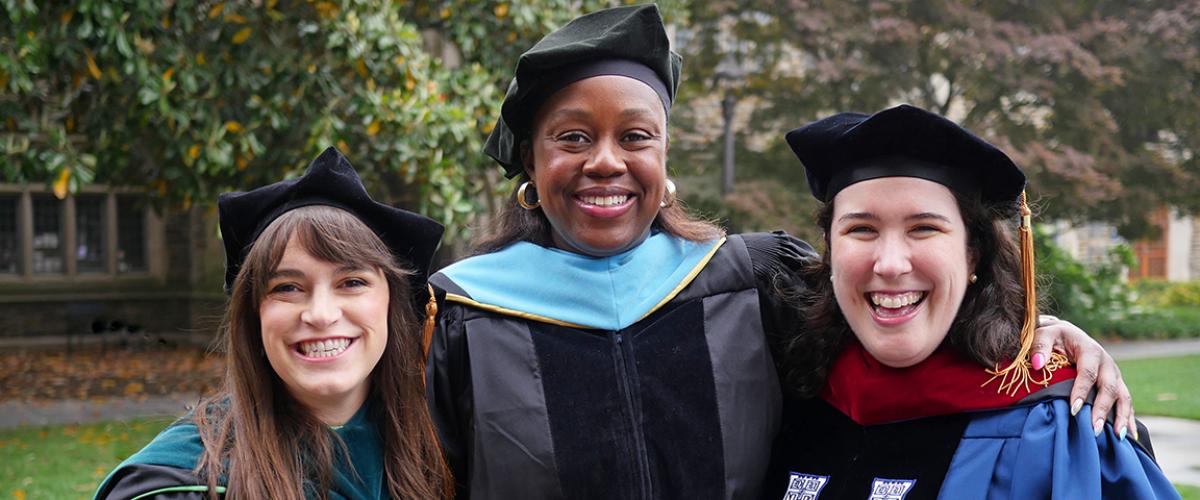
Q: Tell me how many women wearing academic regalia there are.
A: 3